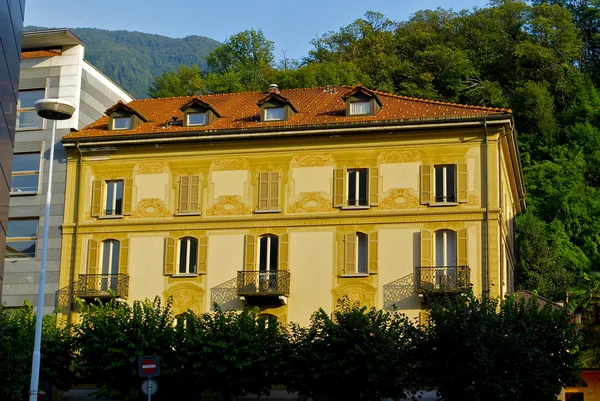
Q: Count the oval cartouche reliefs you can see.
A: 4